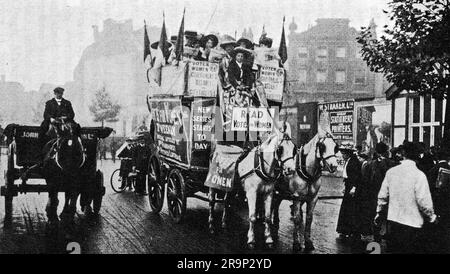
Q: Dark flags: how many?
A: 4